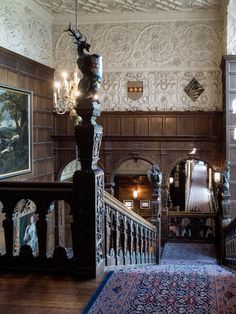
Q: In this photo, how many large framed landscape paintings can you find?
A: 1